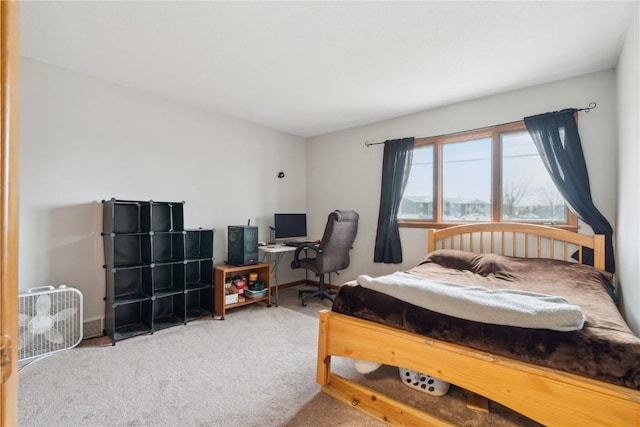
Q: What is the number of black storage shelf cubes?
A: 11